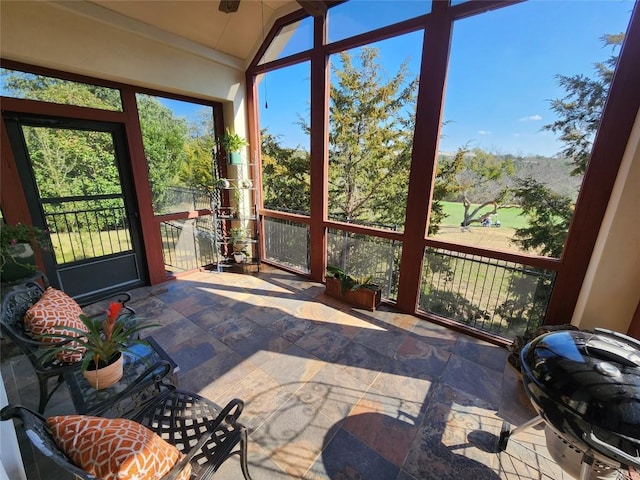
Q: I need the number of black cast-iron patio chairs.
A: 2